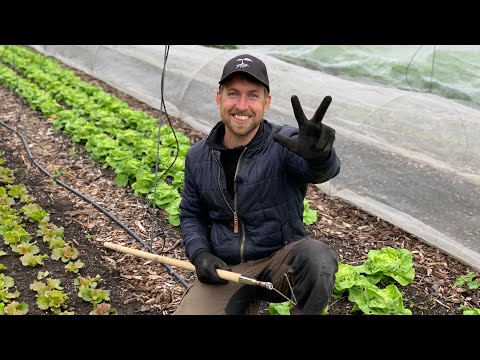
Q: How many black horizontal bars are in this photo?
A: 2